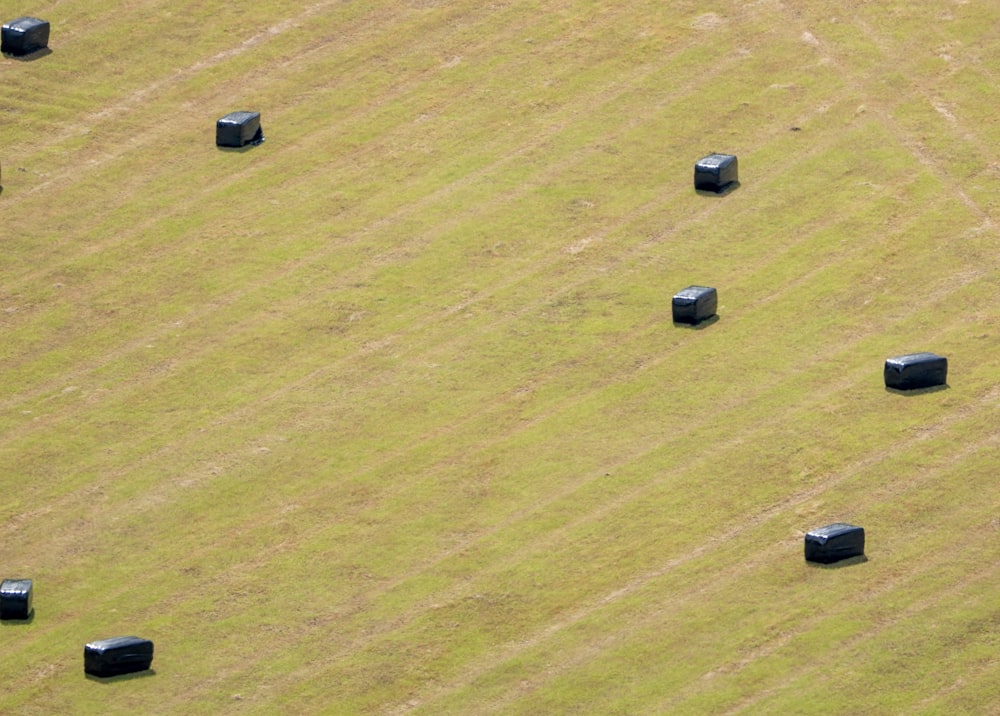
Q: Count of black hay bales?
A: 8